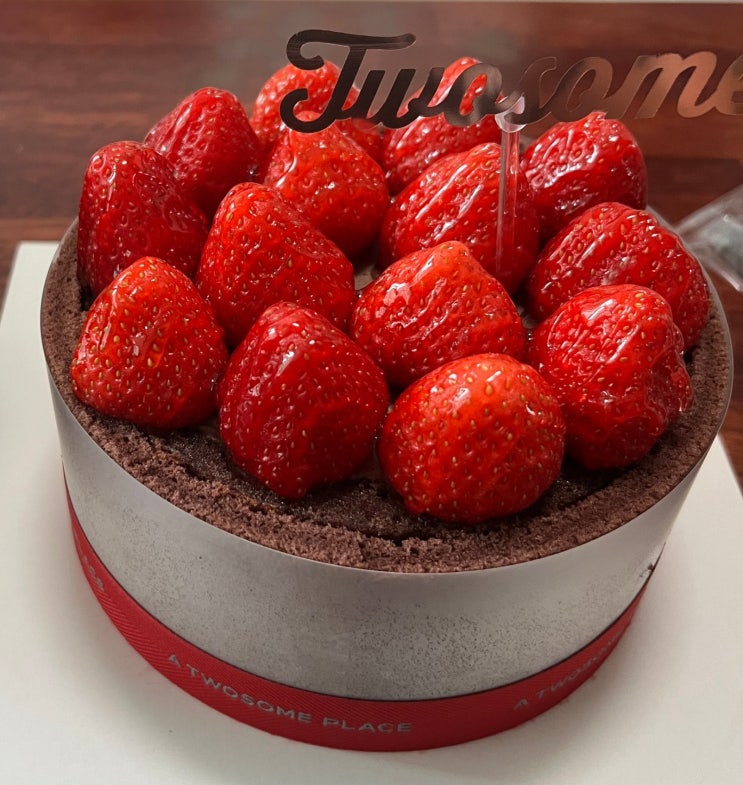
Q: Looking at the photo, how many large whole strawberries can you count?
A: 14